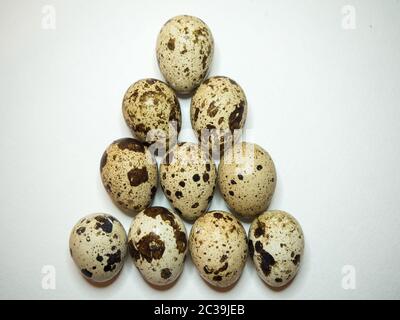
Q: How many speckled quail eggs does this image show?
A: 10